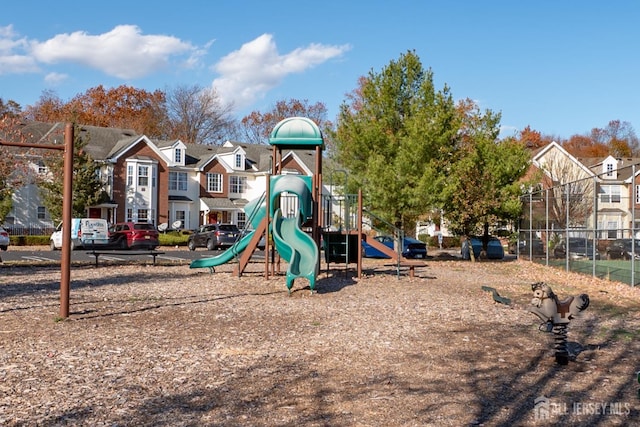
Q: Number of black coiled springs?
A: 1